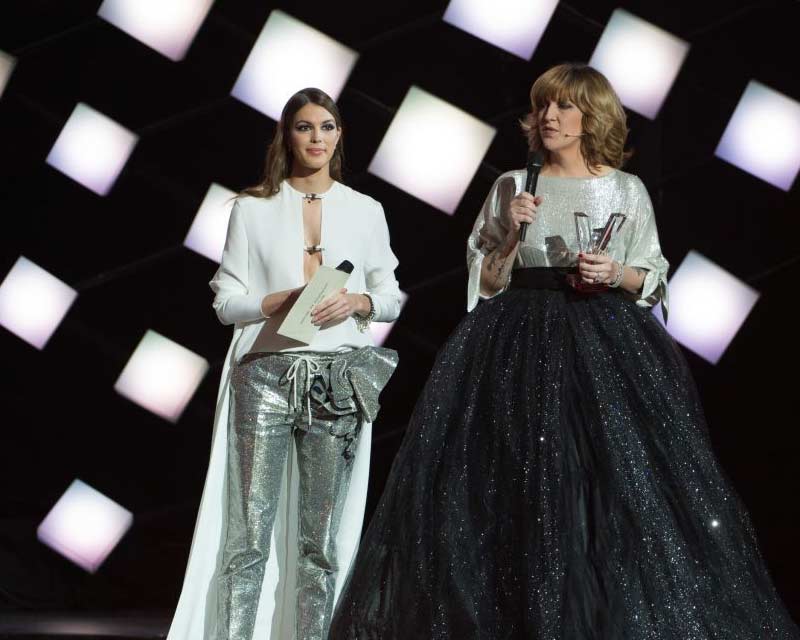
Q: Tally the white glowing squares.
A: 14